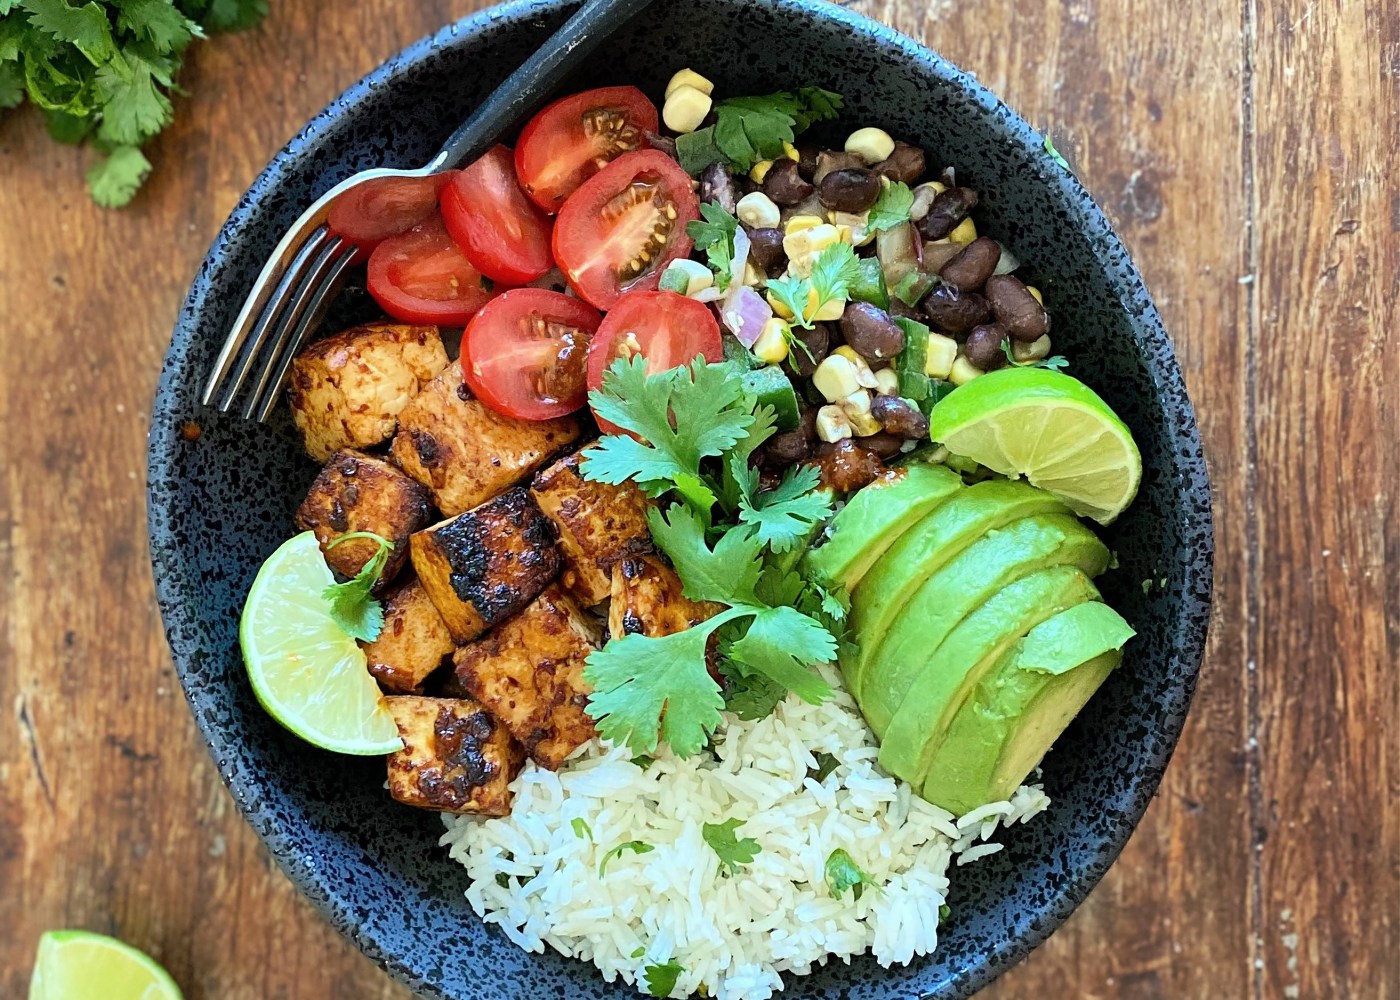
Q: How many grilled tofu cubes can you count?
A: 9